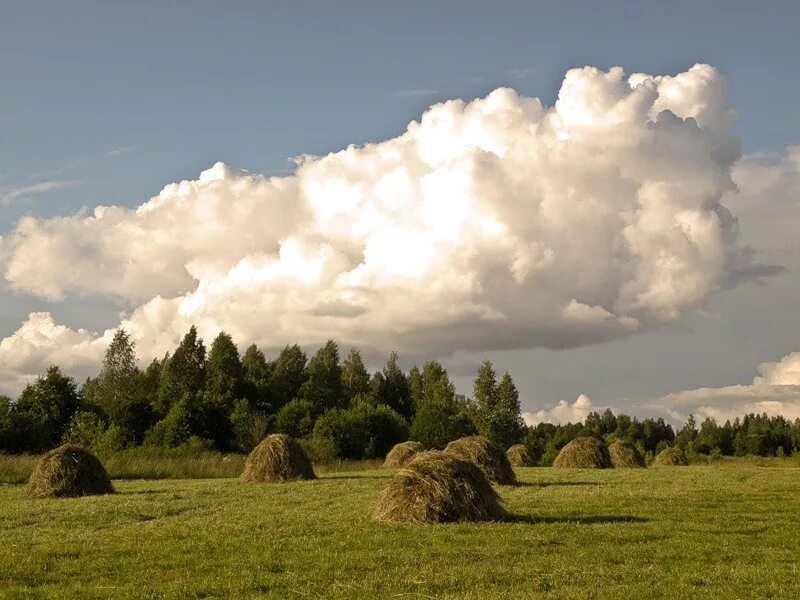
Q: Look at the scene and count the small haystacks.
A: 9